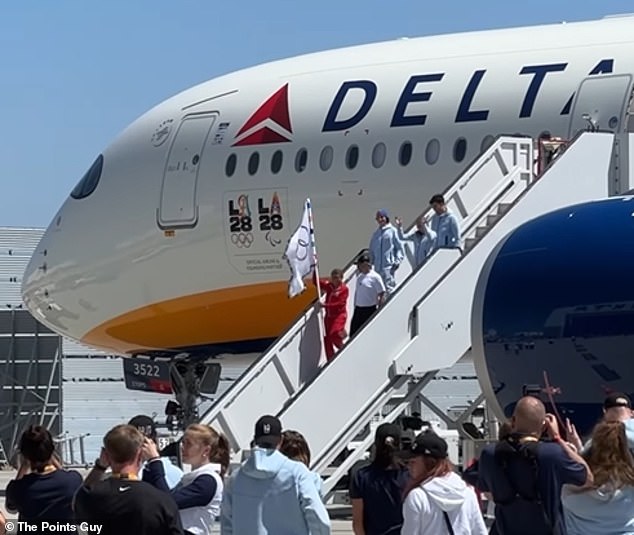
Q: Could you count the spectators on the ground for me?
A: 11